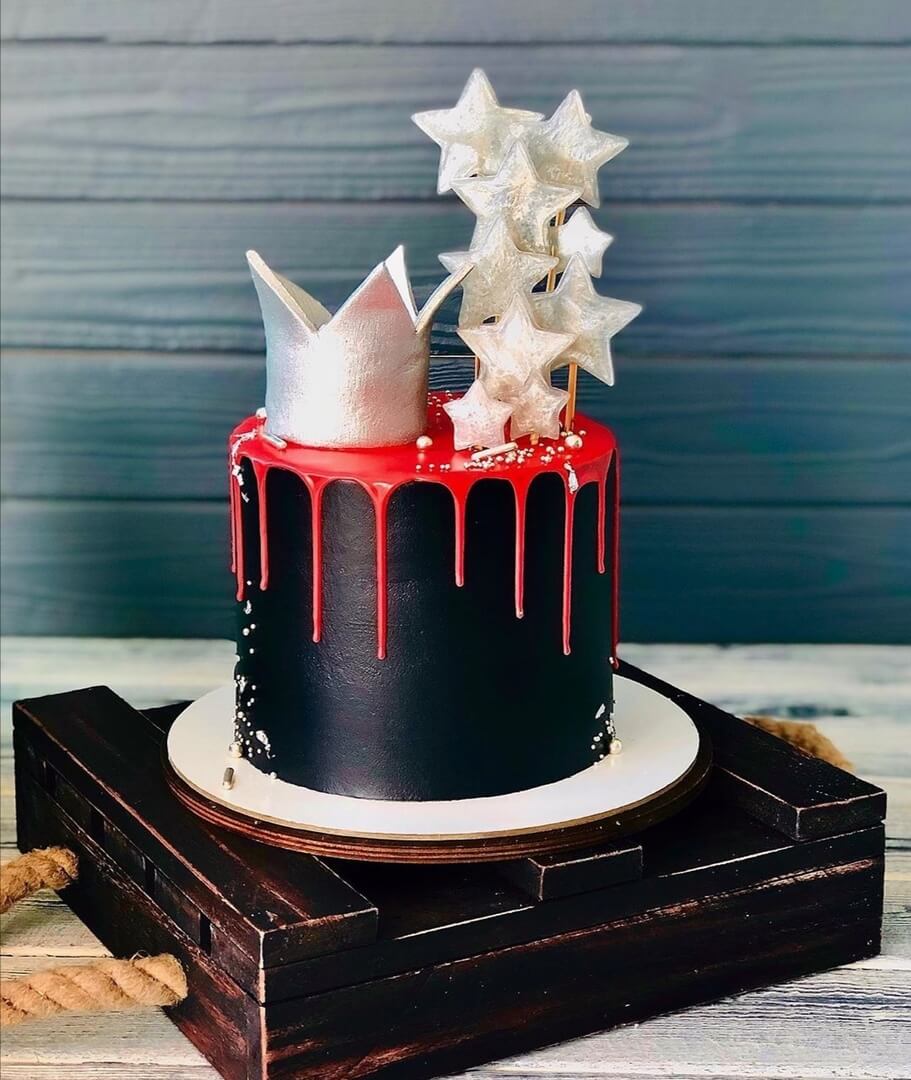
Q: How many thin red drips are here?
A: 10